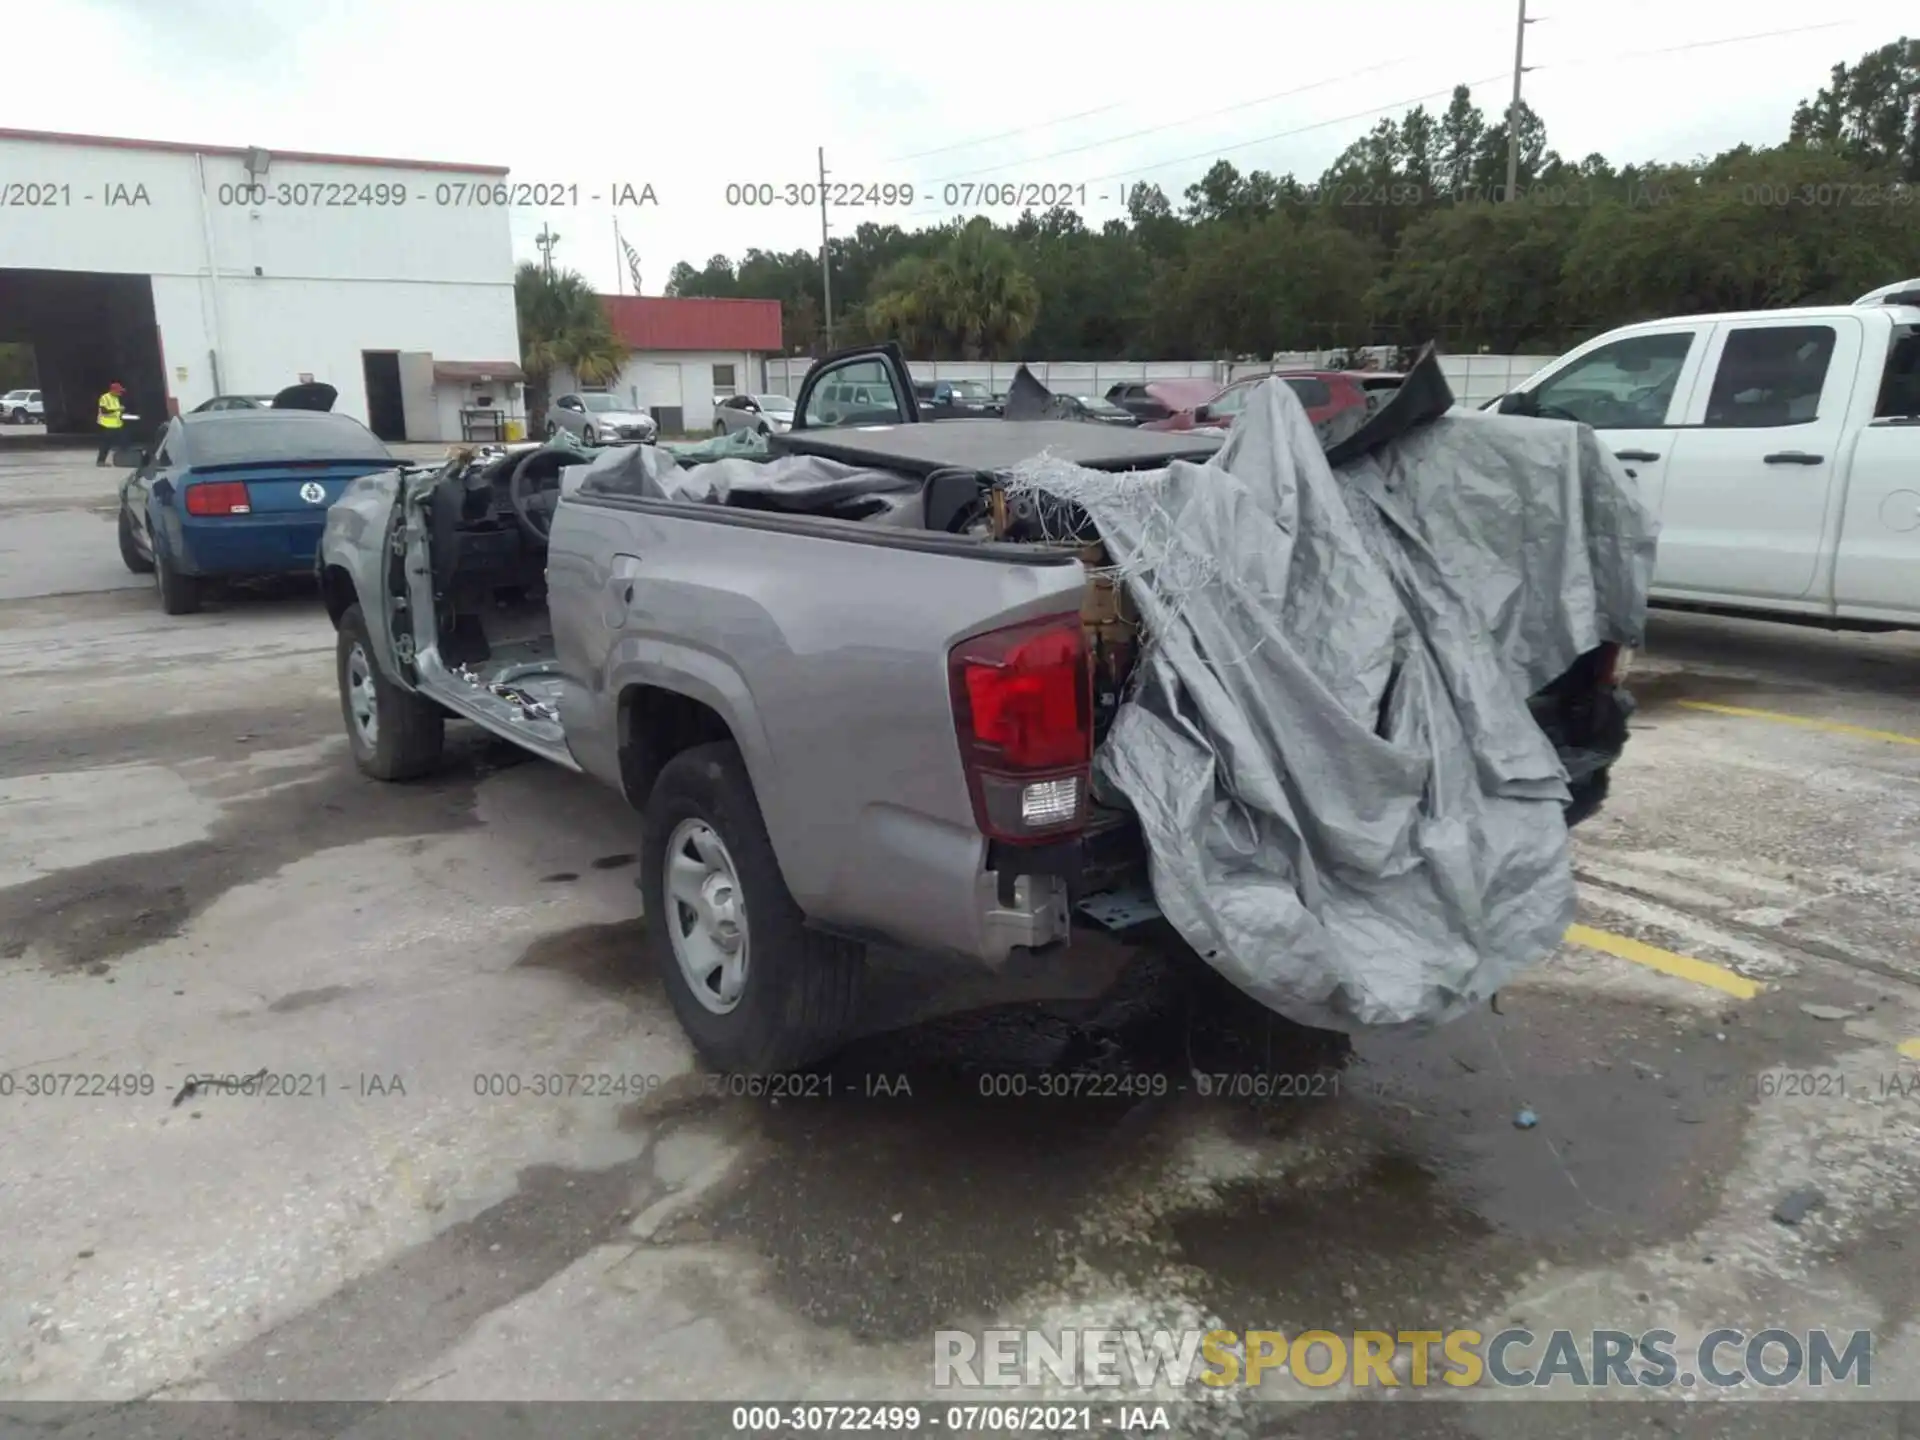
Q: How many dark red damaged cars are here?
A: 1